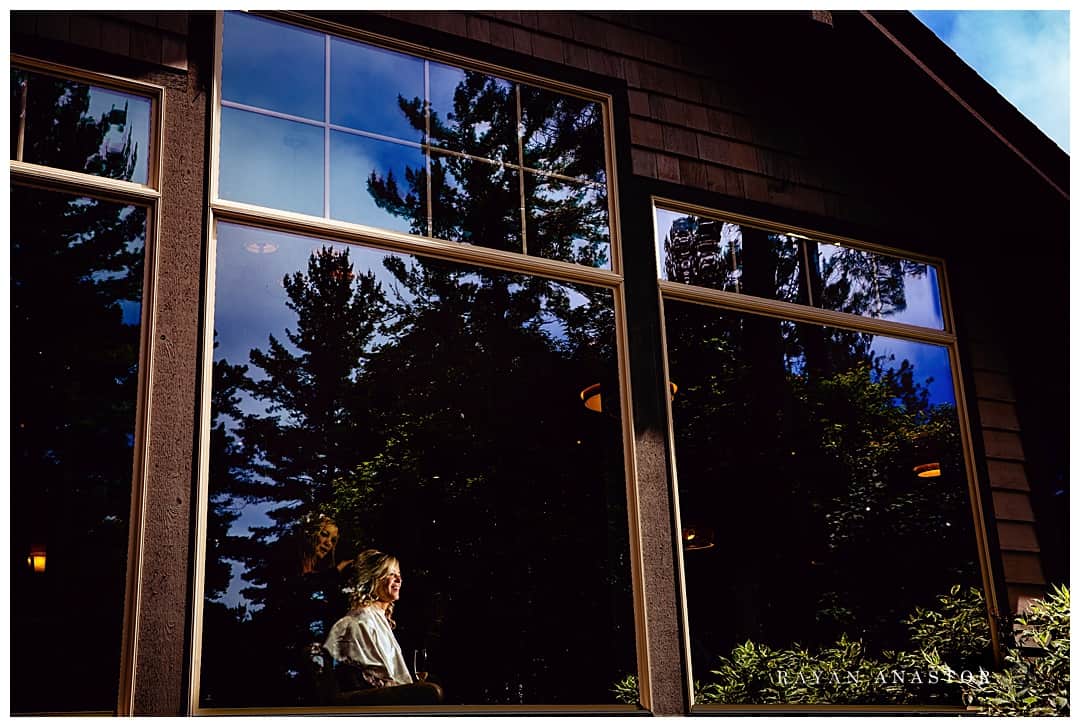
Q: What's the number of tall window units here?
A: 3